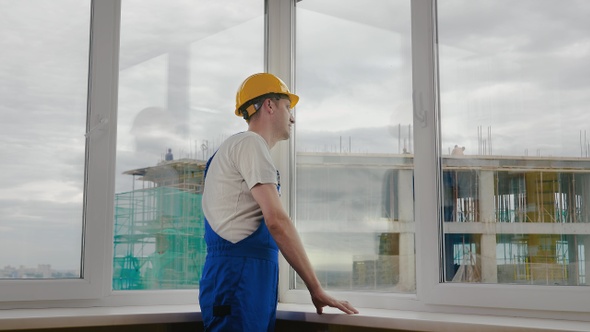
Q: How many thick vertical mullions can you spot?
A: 3